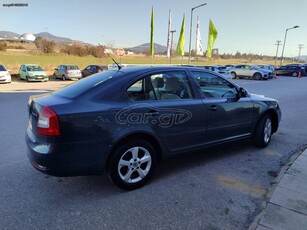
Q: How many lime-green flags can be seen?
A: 3